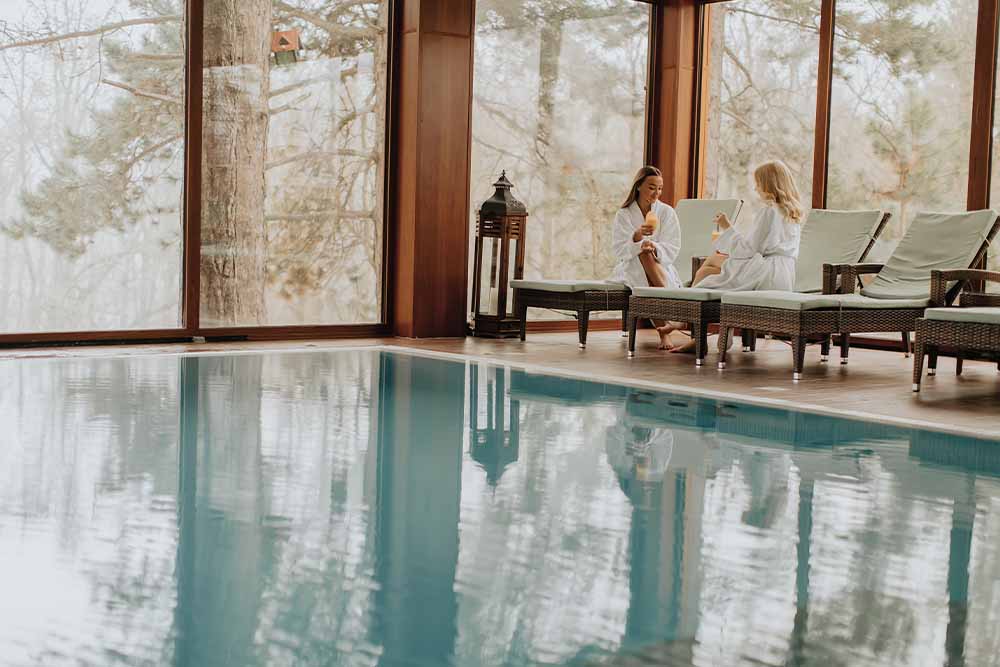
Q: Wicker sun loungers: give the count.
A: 4